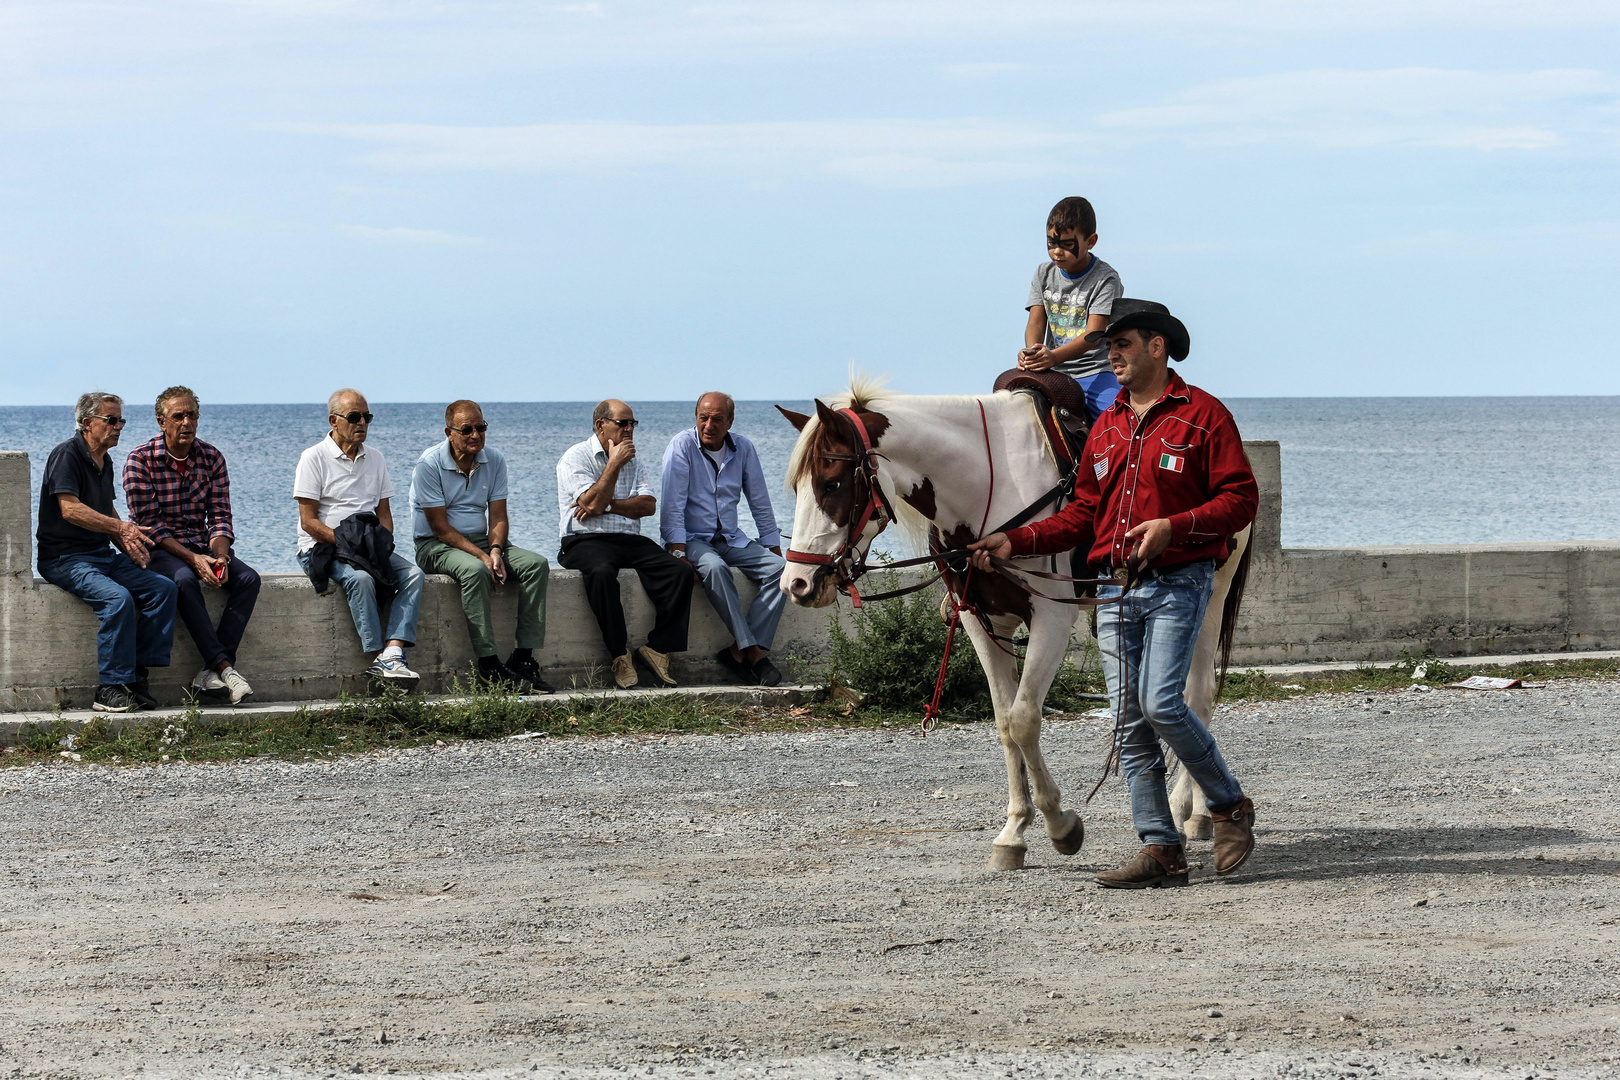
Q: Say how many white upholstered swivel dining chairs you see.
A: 0